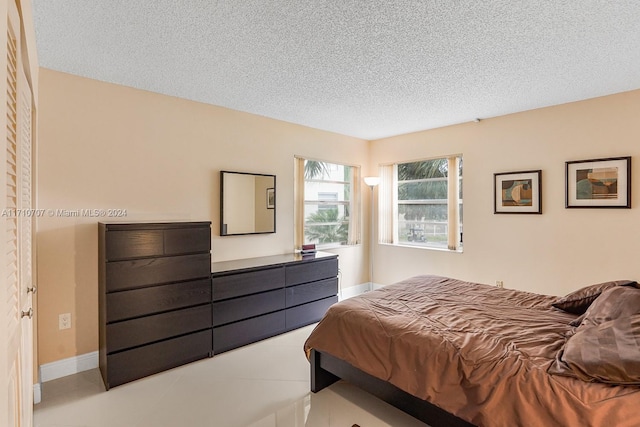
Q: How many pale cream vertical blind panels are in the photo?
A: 4